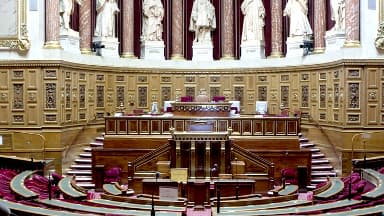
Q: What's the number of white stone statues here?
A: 7